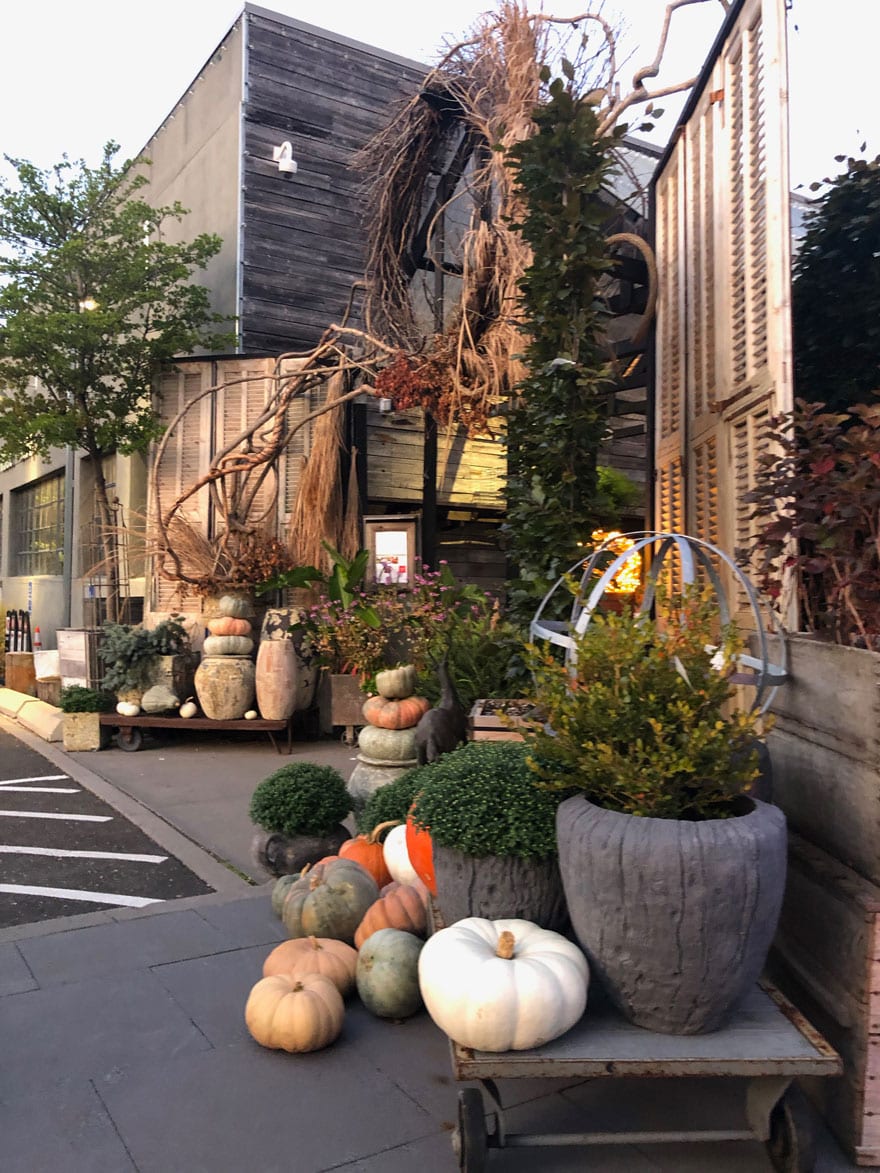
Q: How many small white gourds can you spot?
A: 3